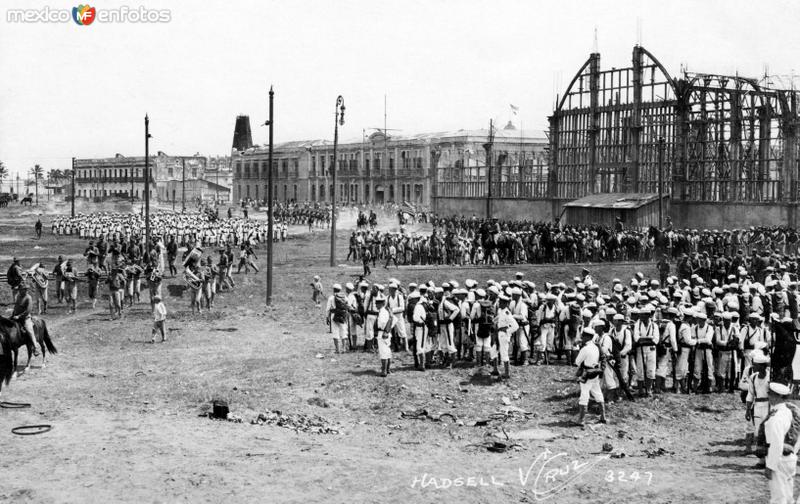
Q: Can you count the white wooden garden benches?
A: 0